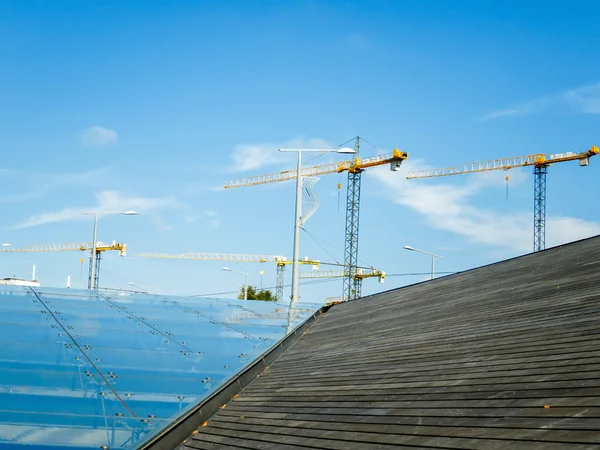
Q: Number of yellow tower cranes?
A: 5